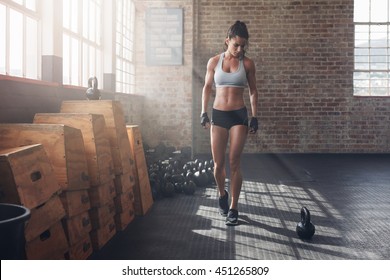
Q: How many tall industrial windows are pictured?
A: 4